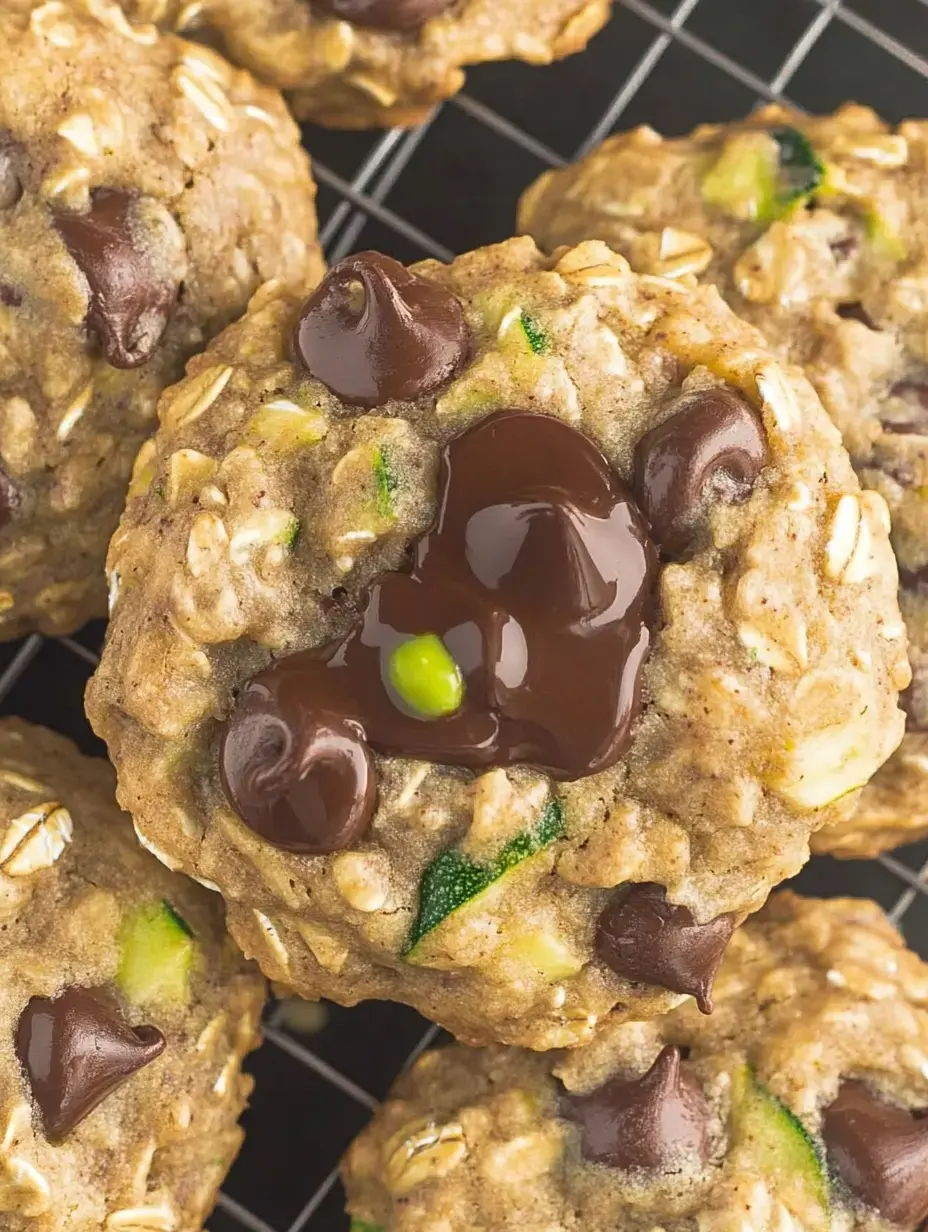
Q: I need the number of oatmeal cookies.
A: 6